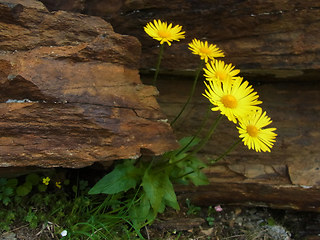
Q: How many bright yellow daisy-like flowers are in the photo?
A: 5